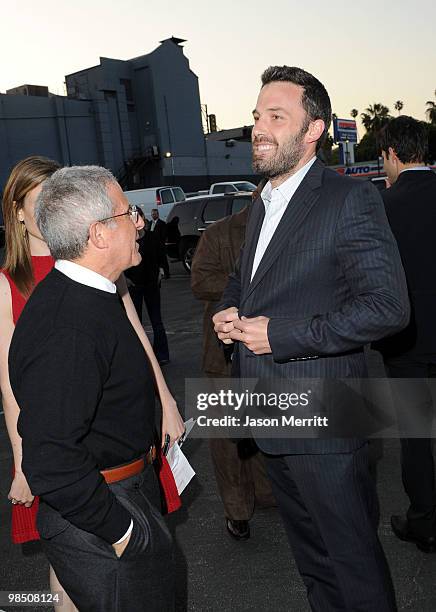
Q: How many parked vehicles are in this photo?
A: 3